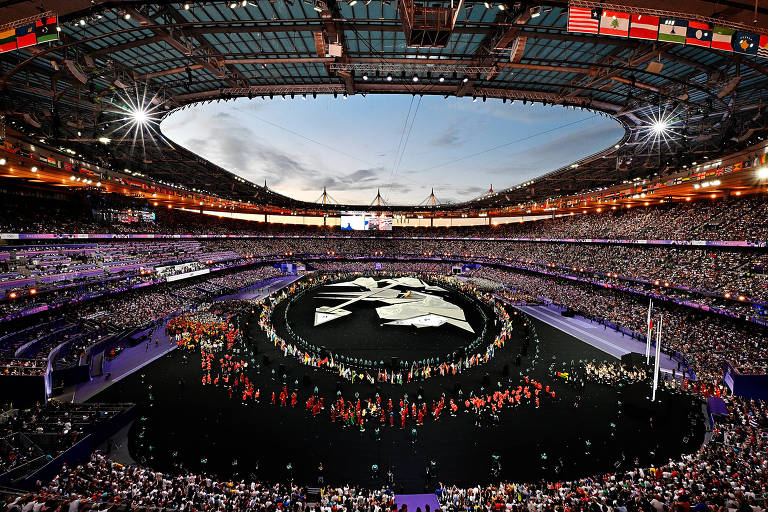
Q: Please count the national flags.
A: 11